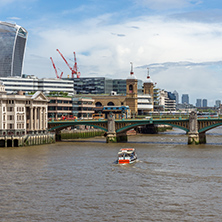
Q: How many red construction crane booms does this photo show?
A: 3